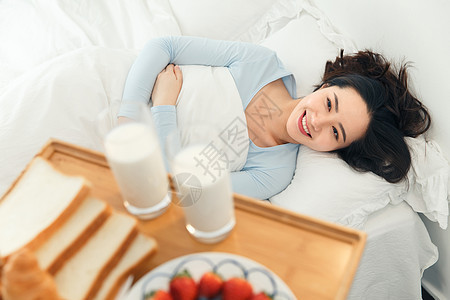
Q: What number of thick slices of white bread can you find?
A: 4